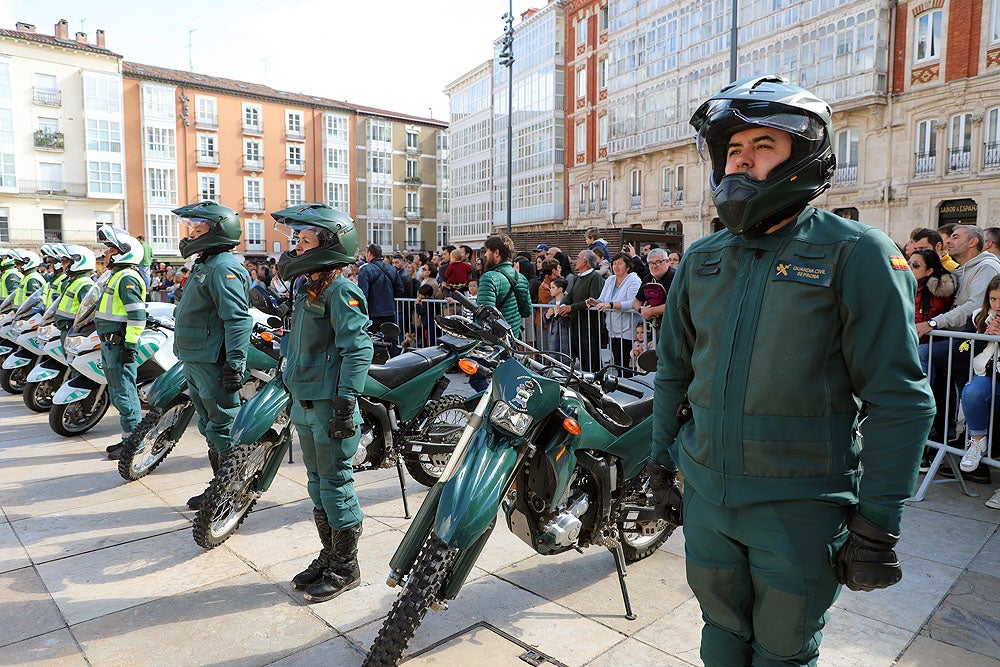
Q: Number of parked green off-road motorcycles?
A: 3